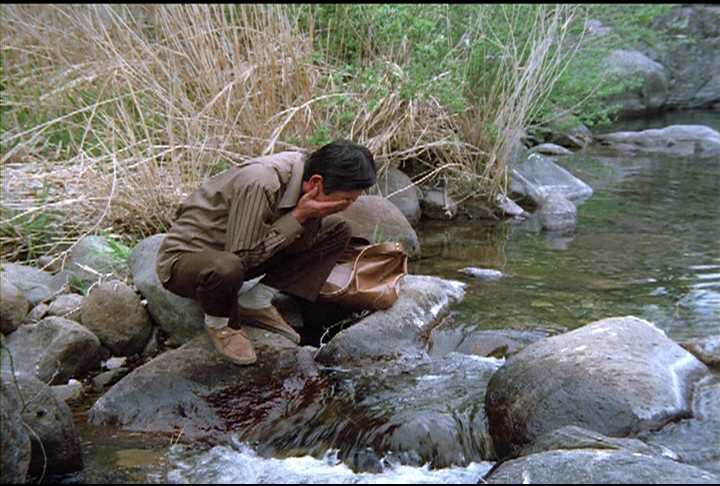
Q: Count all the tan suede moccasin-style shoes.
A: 2